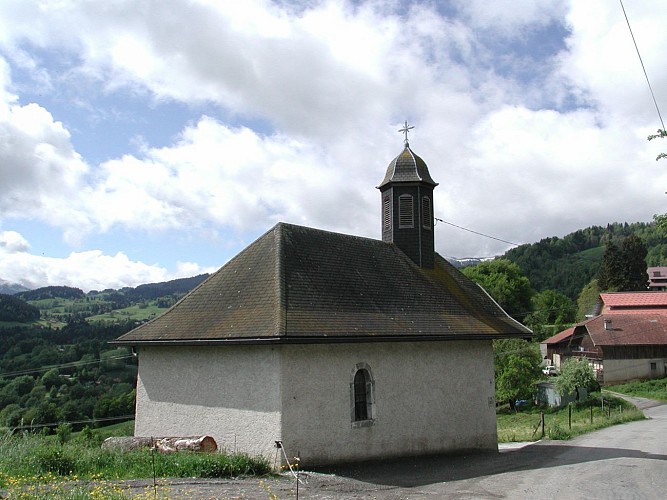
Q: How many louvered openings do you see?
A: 3